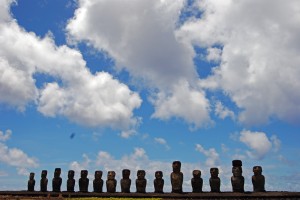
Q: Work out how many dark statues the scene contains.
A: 15